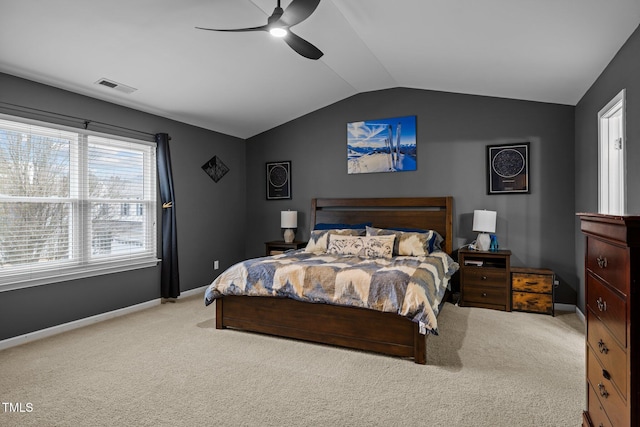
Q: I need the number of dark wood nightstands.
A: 2